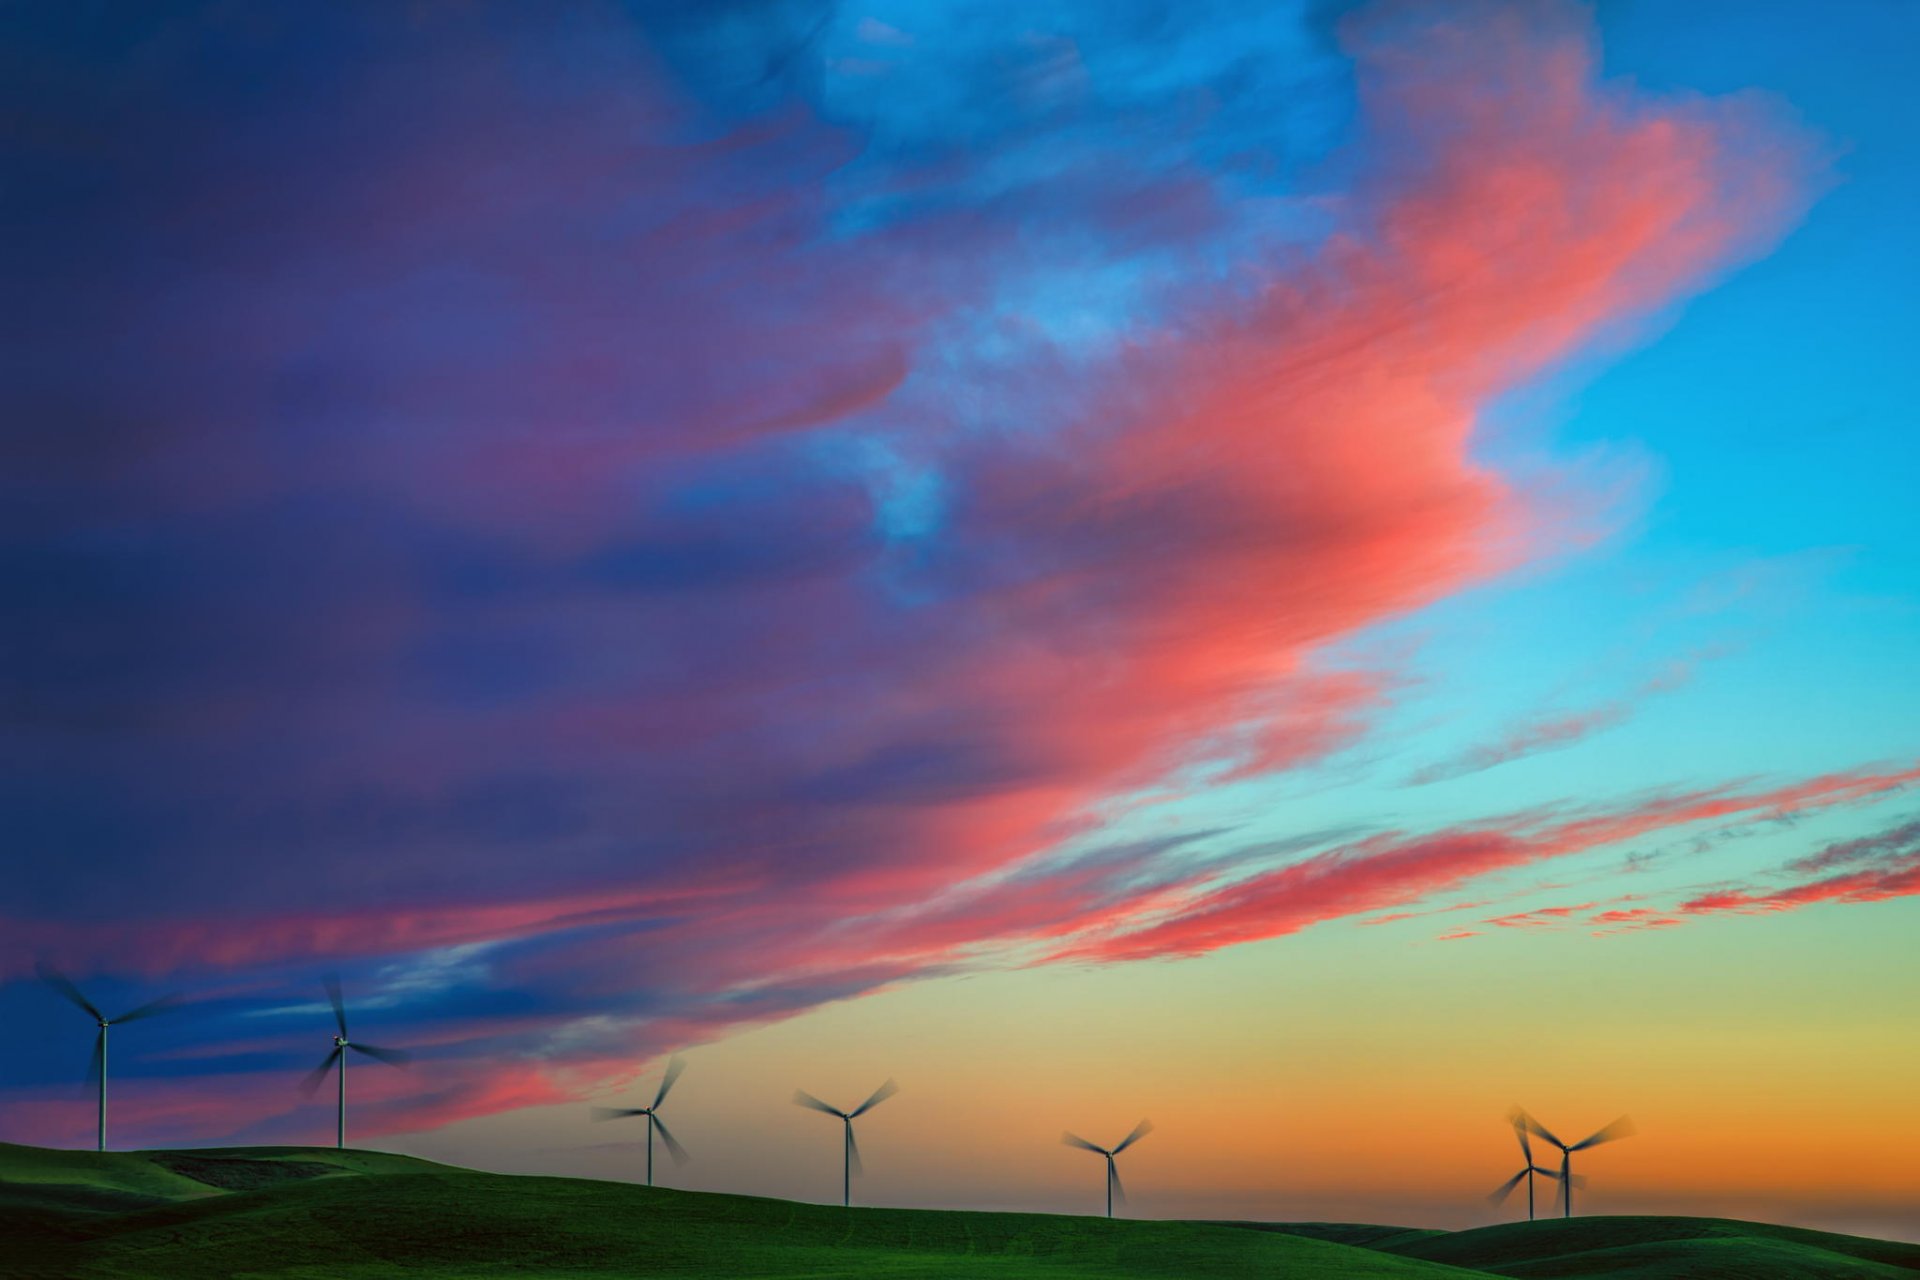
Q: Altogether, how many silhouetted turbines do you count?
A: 7